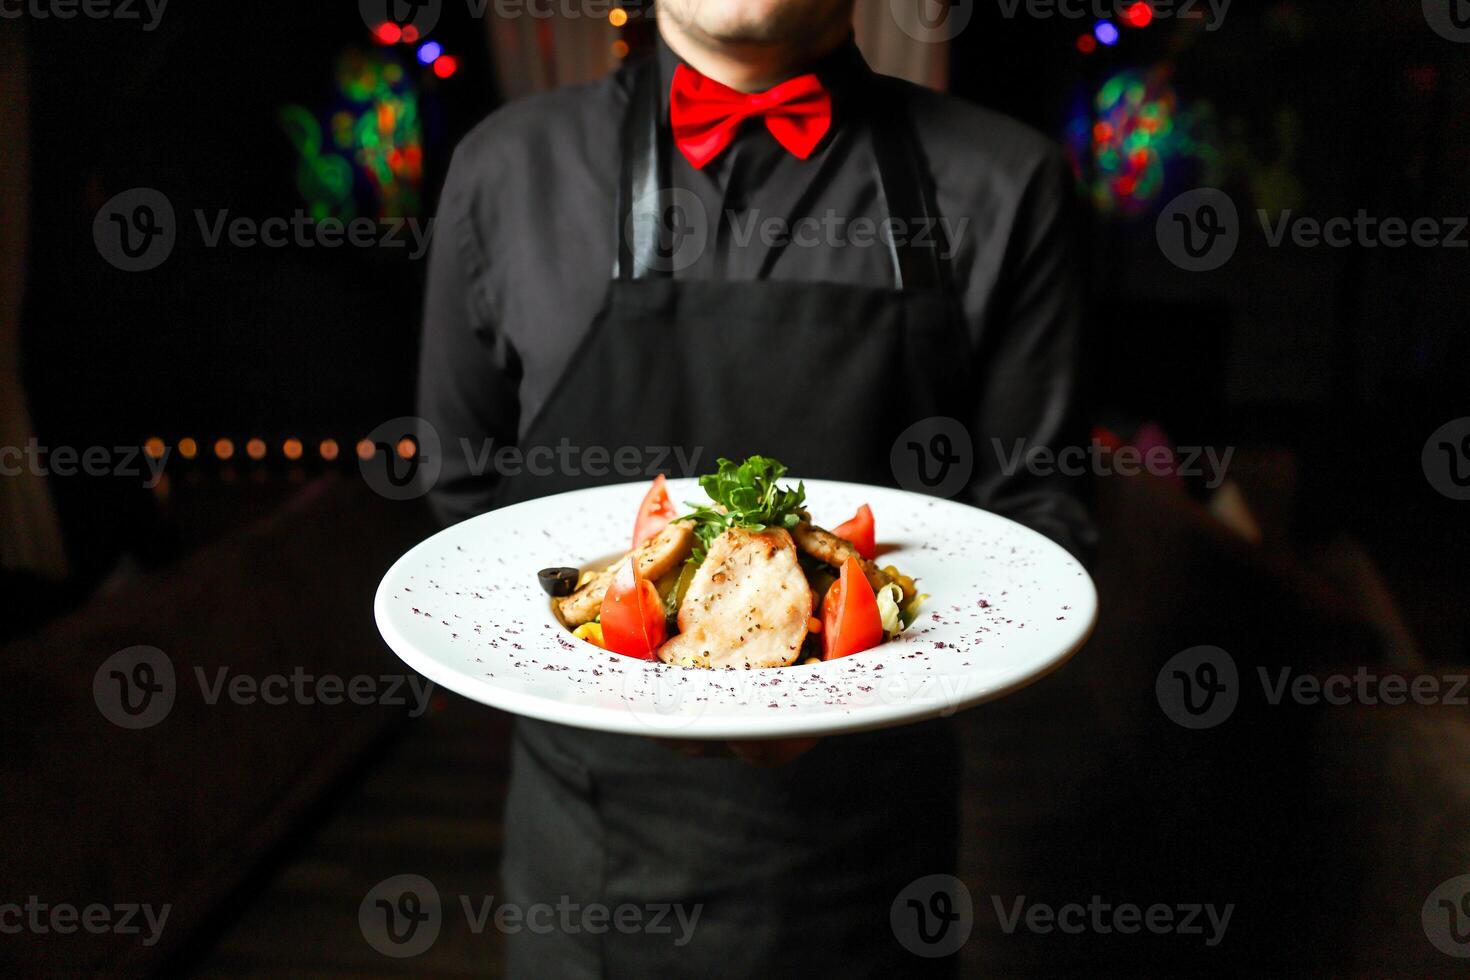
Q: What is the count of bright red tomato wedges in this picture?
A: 4